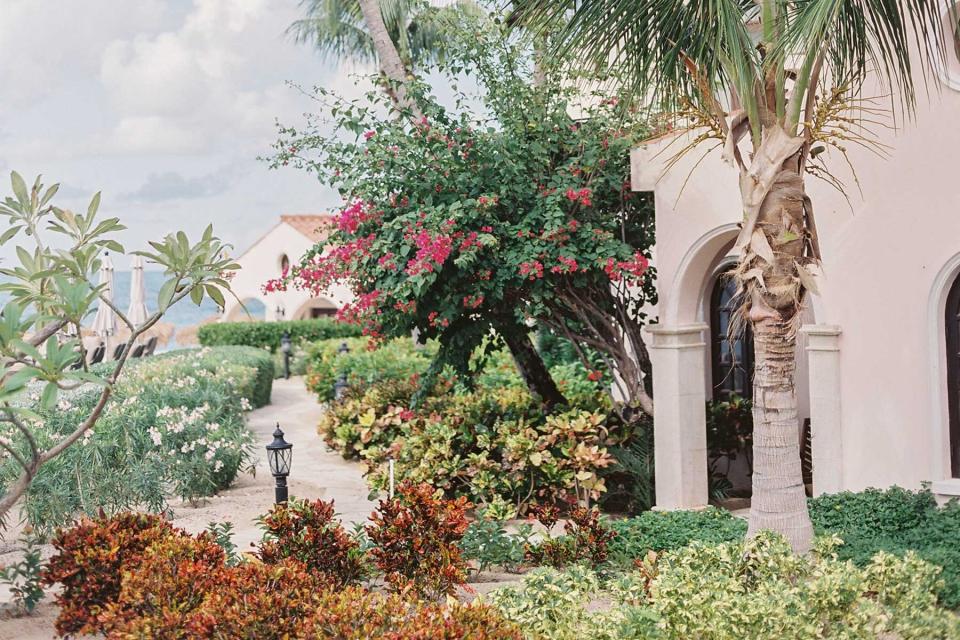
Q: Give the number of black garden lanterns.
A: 4